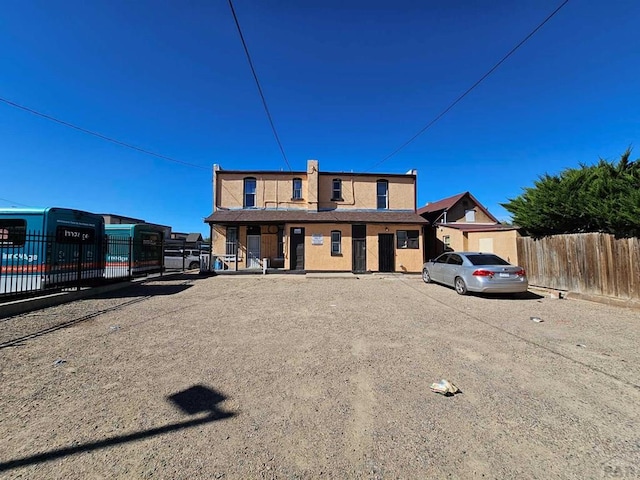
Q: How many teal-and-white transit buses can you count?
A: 2